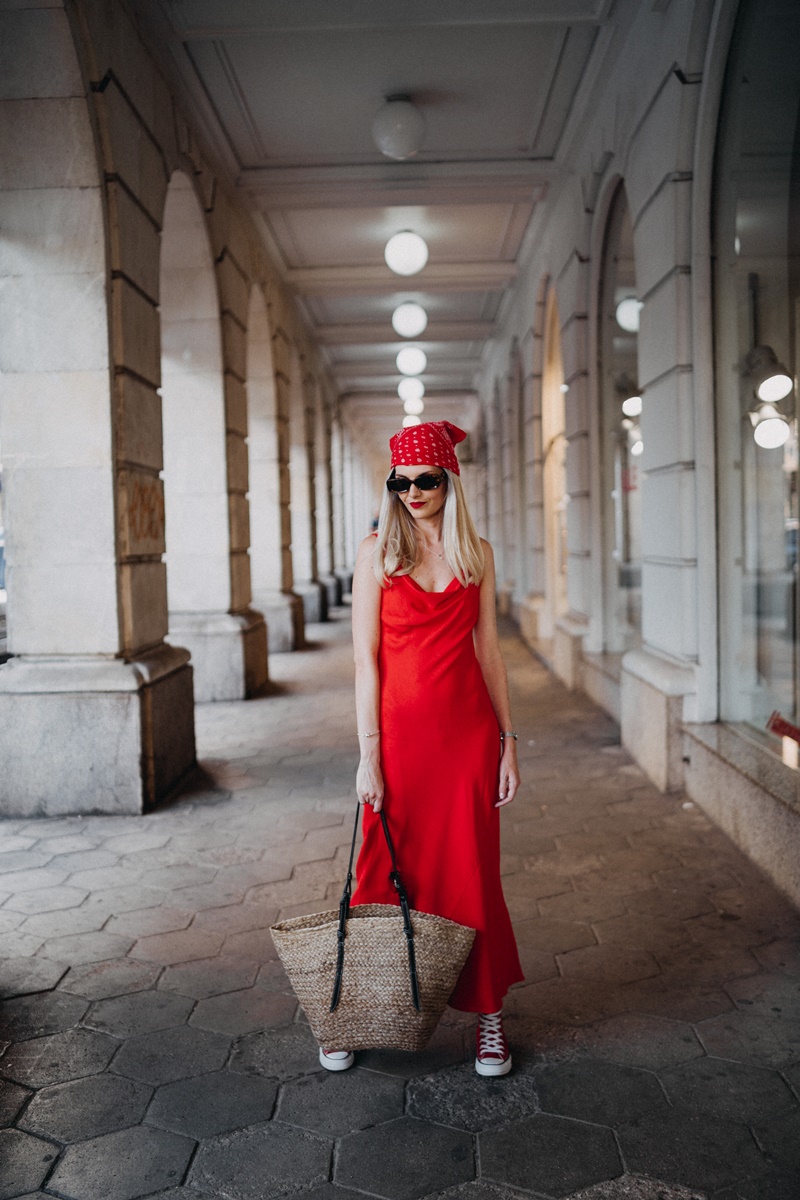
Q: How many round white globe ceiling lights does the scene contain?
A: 7